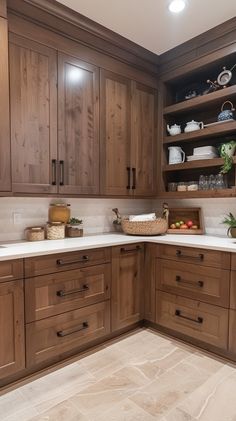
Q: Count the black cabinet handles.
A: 11